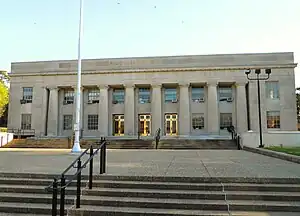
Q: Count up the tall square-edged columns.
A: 8